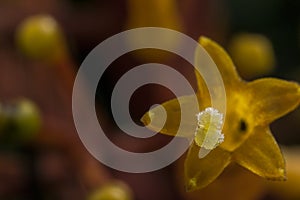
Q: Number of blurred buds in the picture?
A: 4